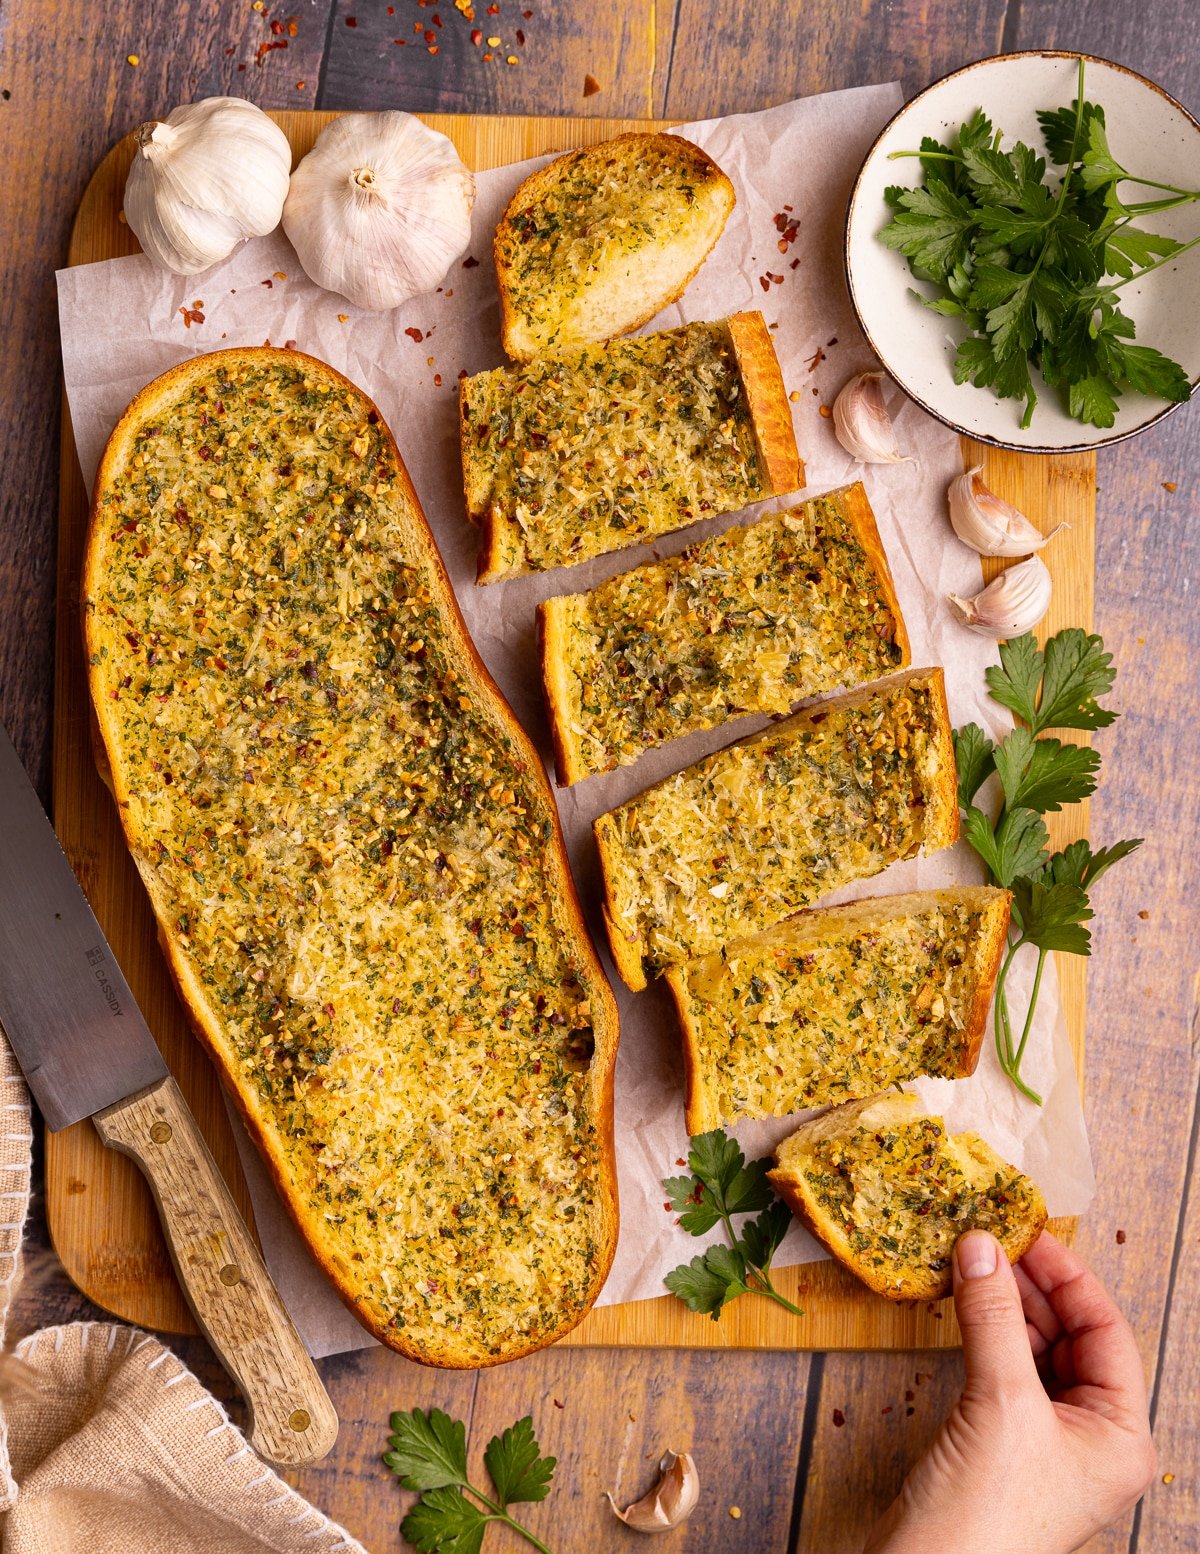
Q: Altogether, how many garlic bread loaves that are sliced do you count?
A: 1